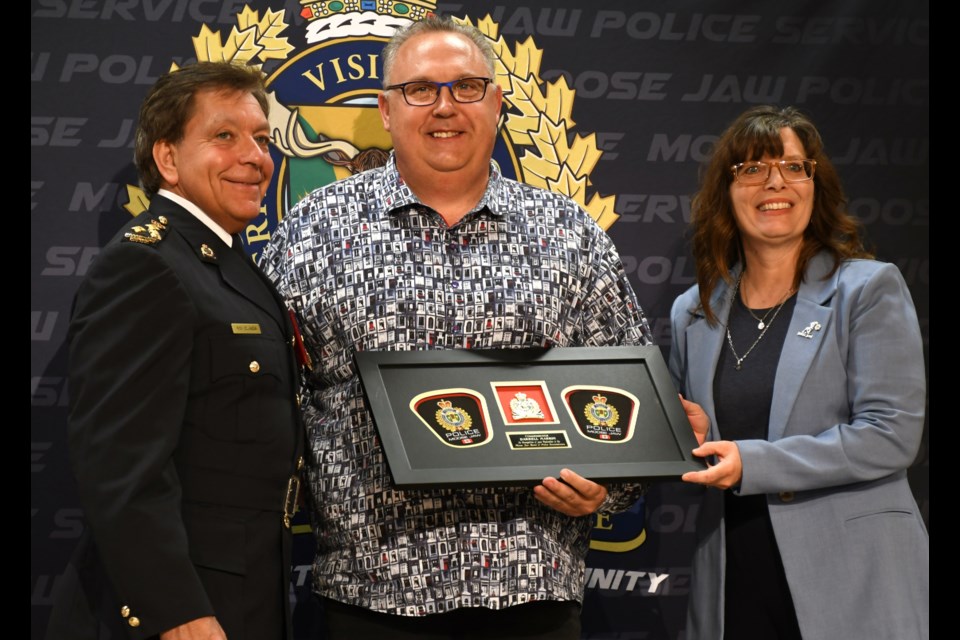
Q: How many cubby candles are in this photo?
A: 0